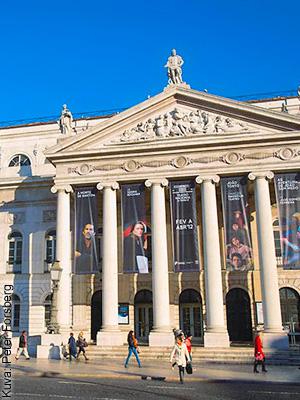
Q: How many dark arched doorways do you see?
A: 5